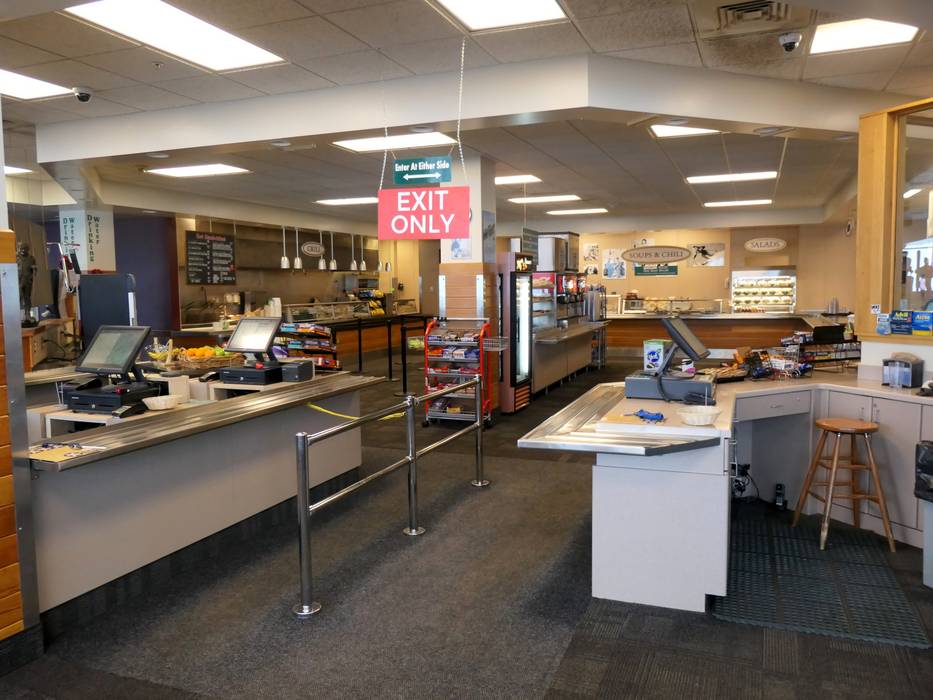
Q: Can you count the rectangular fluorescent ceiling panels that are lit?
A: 15